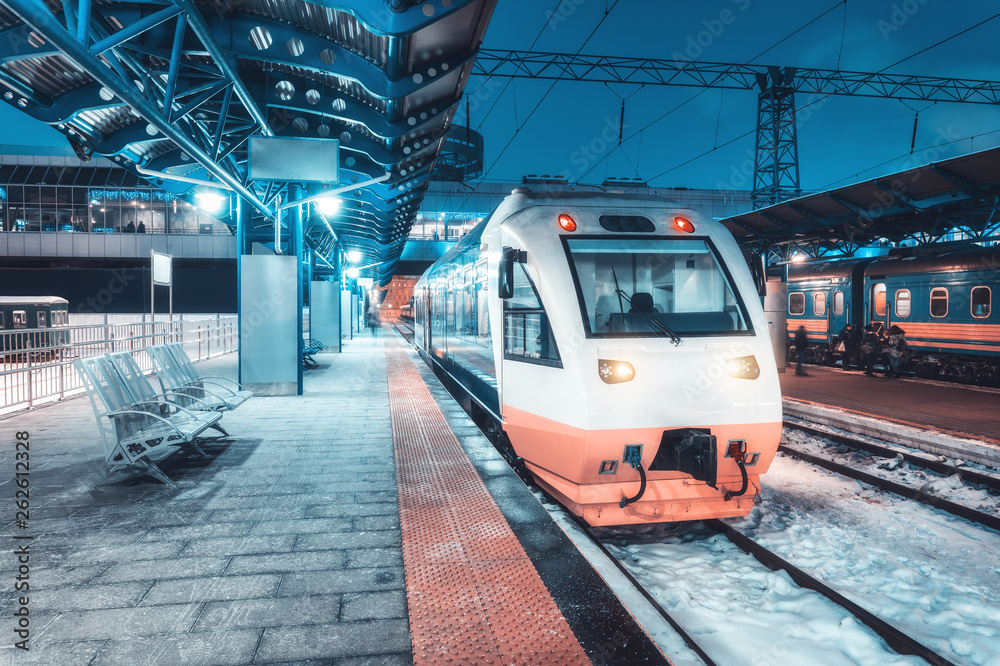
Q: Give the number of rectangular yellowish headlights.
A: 2